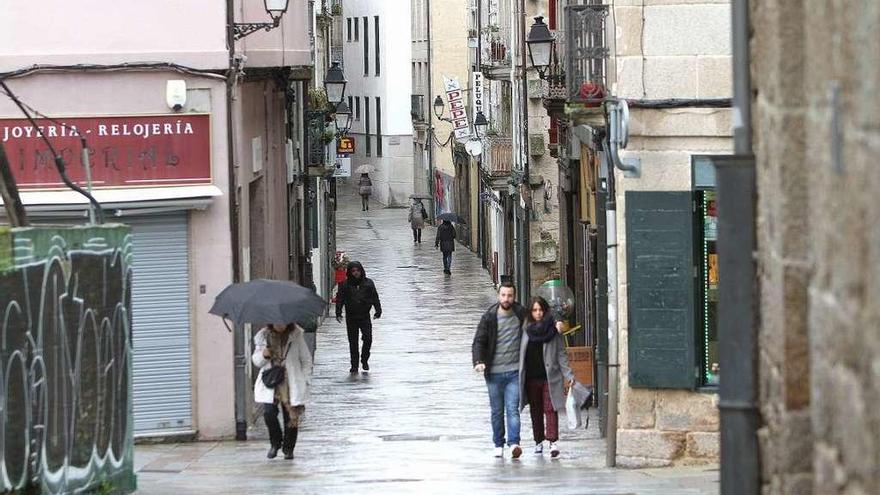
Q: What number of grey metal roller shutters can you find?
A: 1